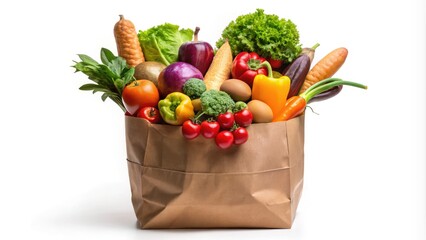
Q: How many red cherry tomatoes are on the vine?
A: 6